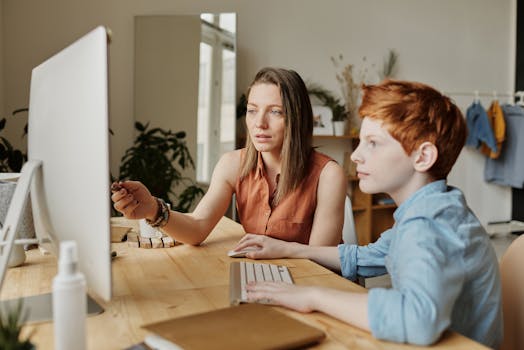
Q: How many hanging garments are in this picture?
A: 3